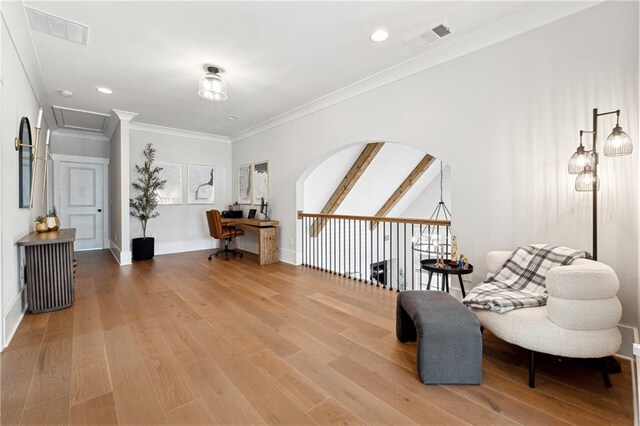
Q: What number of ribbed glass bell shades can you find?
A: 3